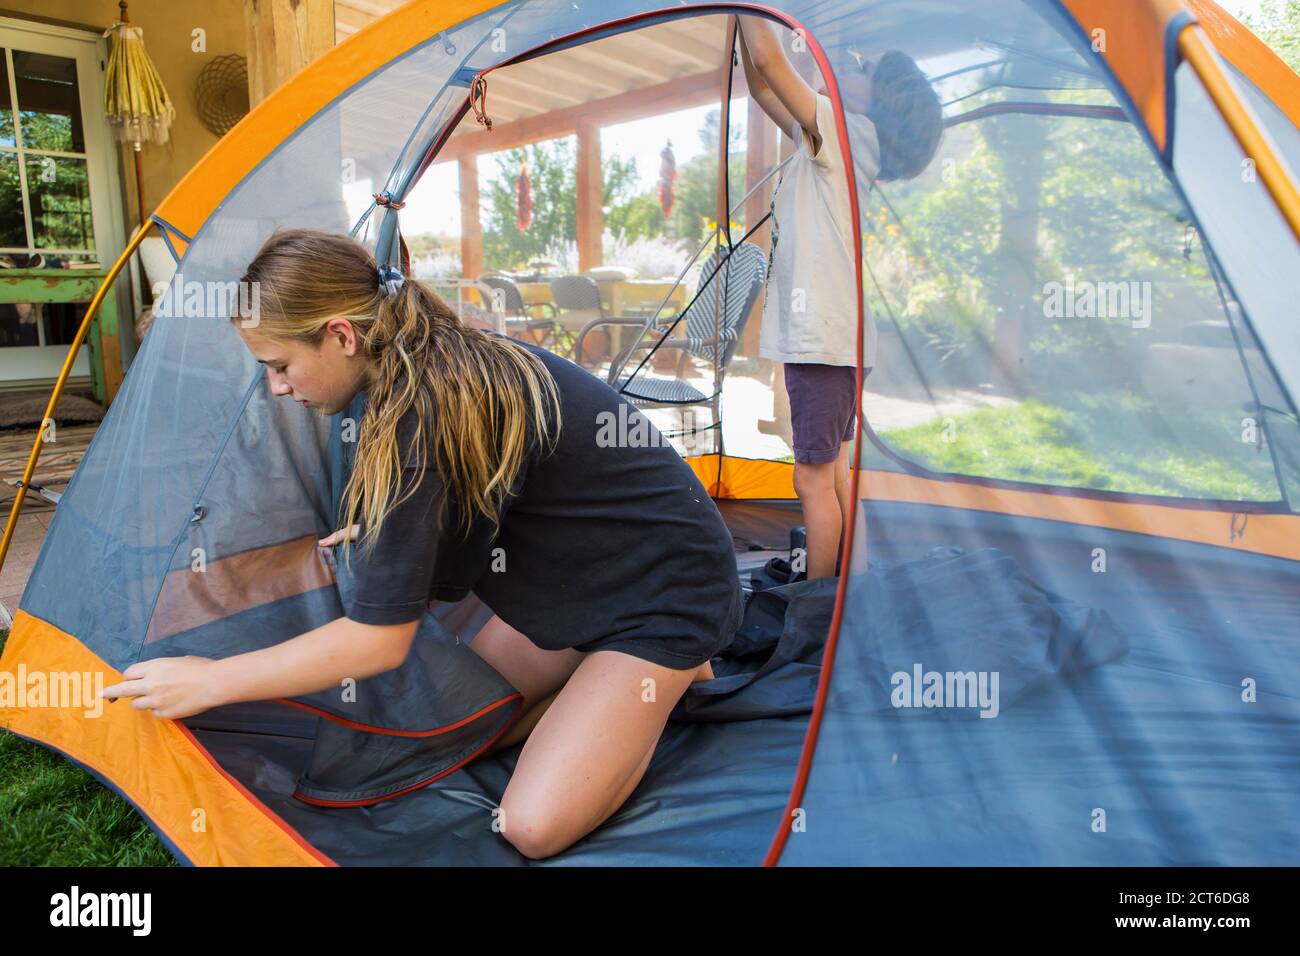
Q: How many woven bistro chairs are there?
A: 3